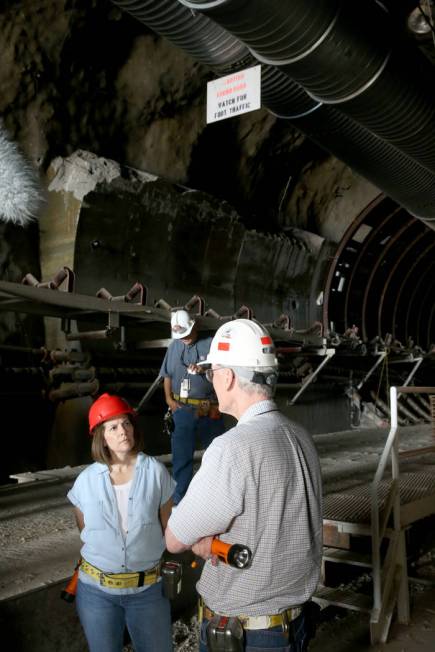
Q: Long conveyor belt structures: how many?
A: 1